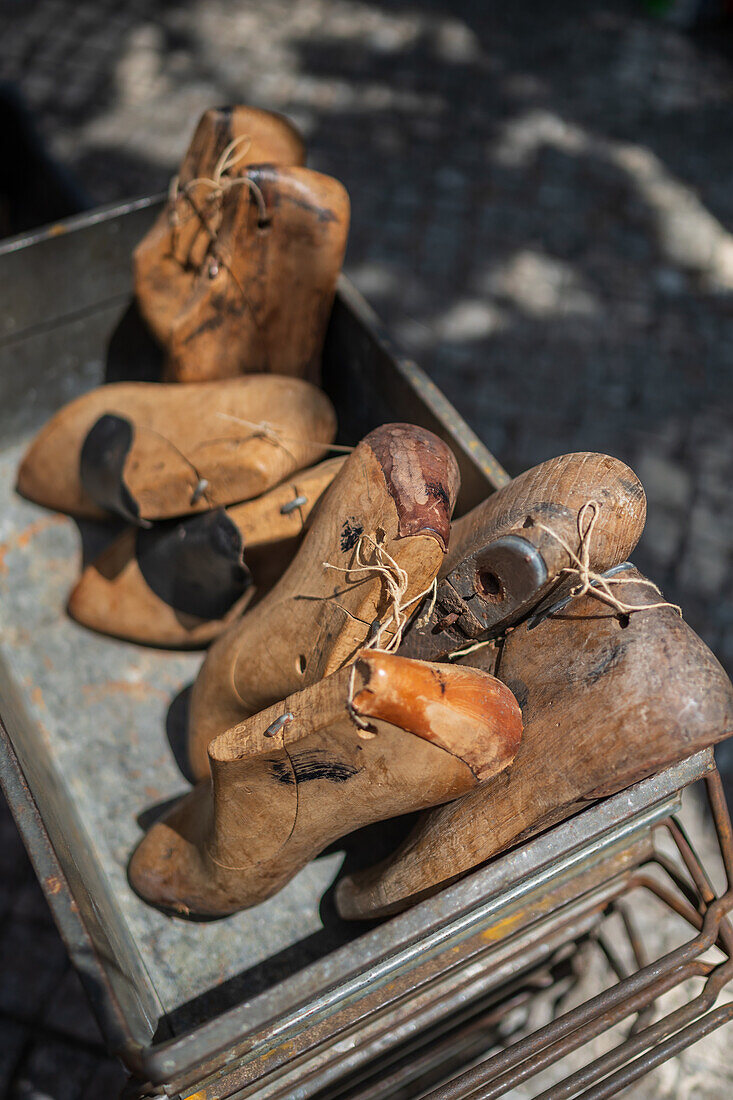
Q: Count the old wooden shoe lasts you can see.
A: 8